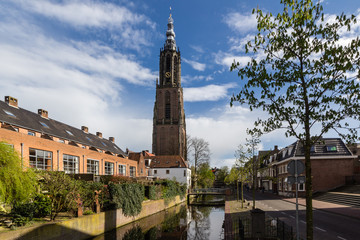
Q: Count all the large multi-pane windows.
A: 6